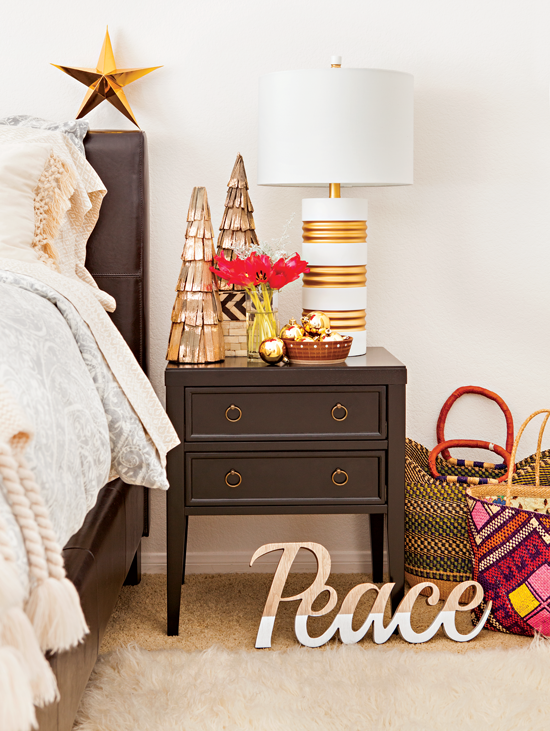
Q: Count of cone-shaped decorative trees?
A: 2